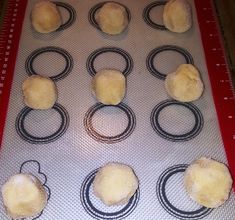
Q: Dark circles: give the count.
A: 11